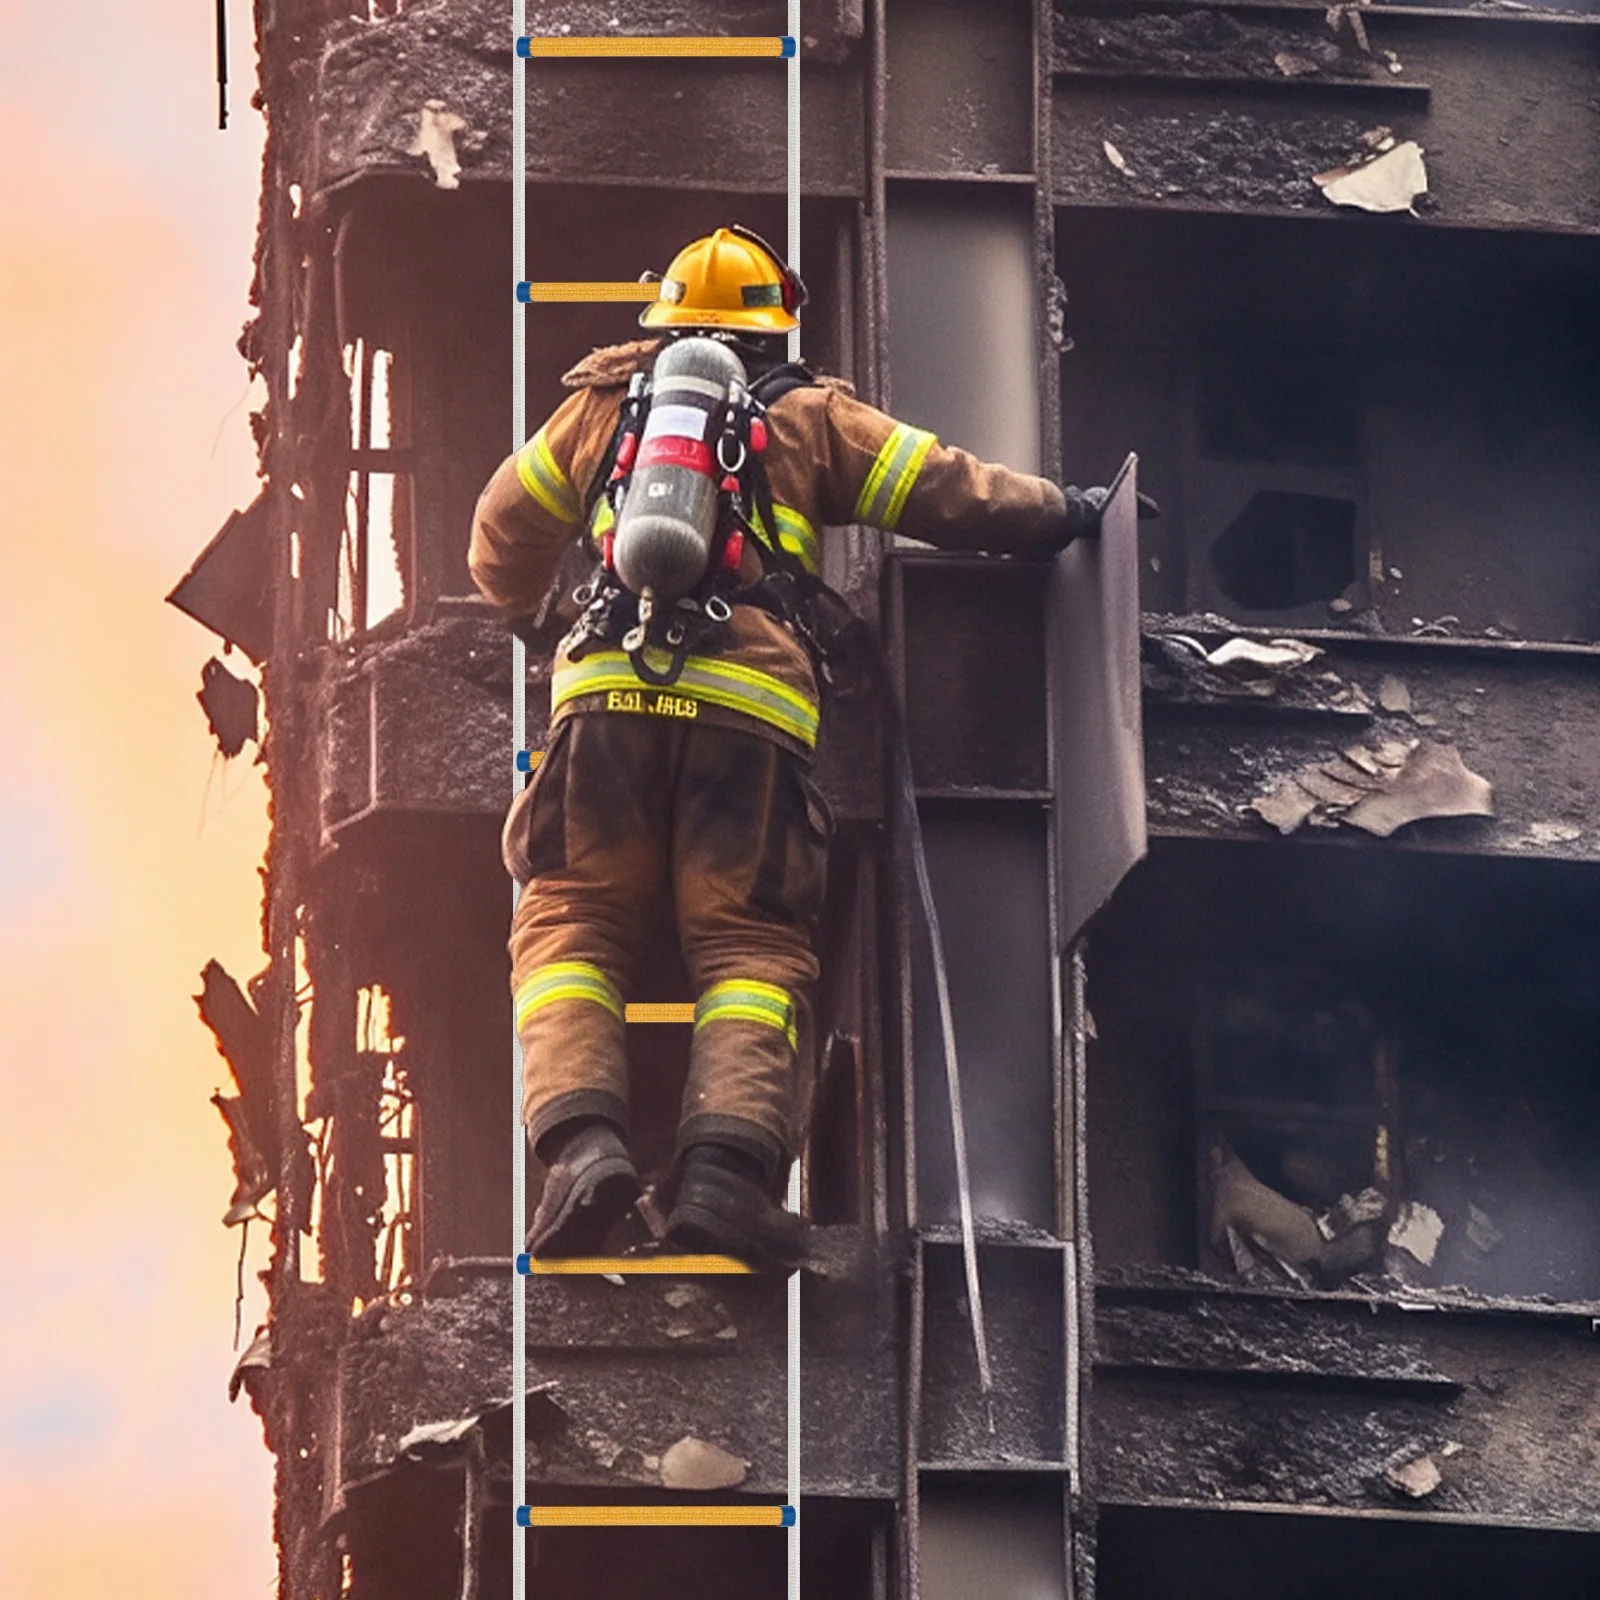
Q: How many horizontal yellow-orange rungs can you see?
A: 6